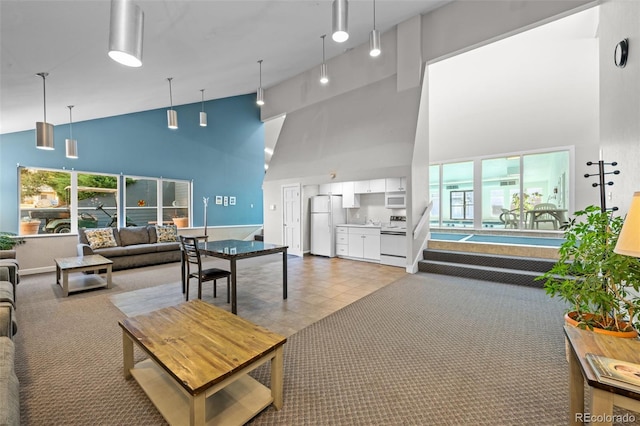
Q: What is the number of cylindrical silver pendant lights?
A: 9